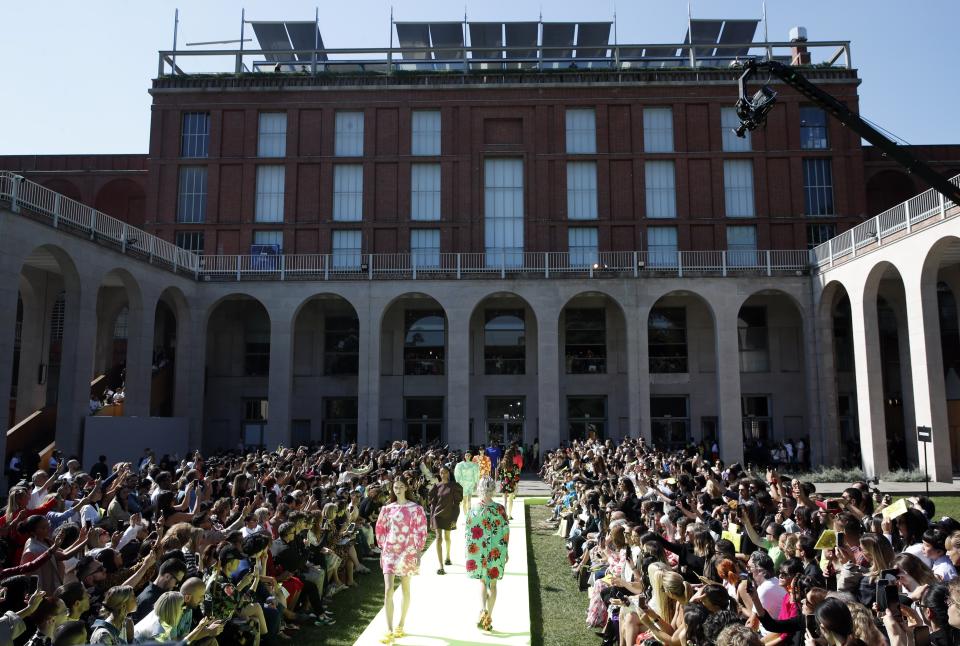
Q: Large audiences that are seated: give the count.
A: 2